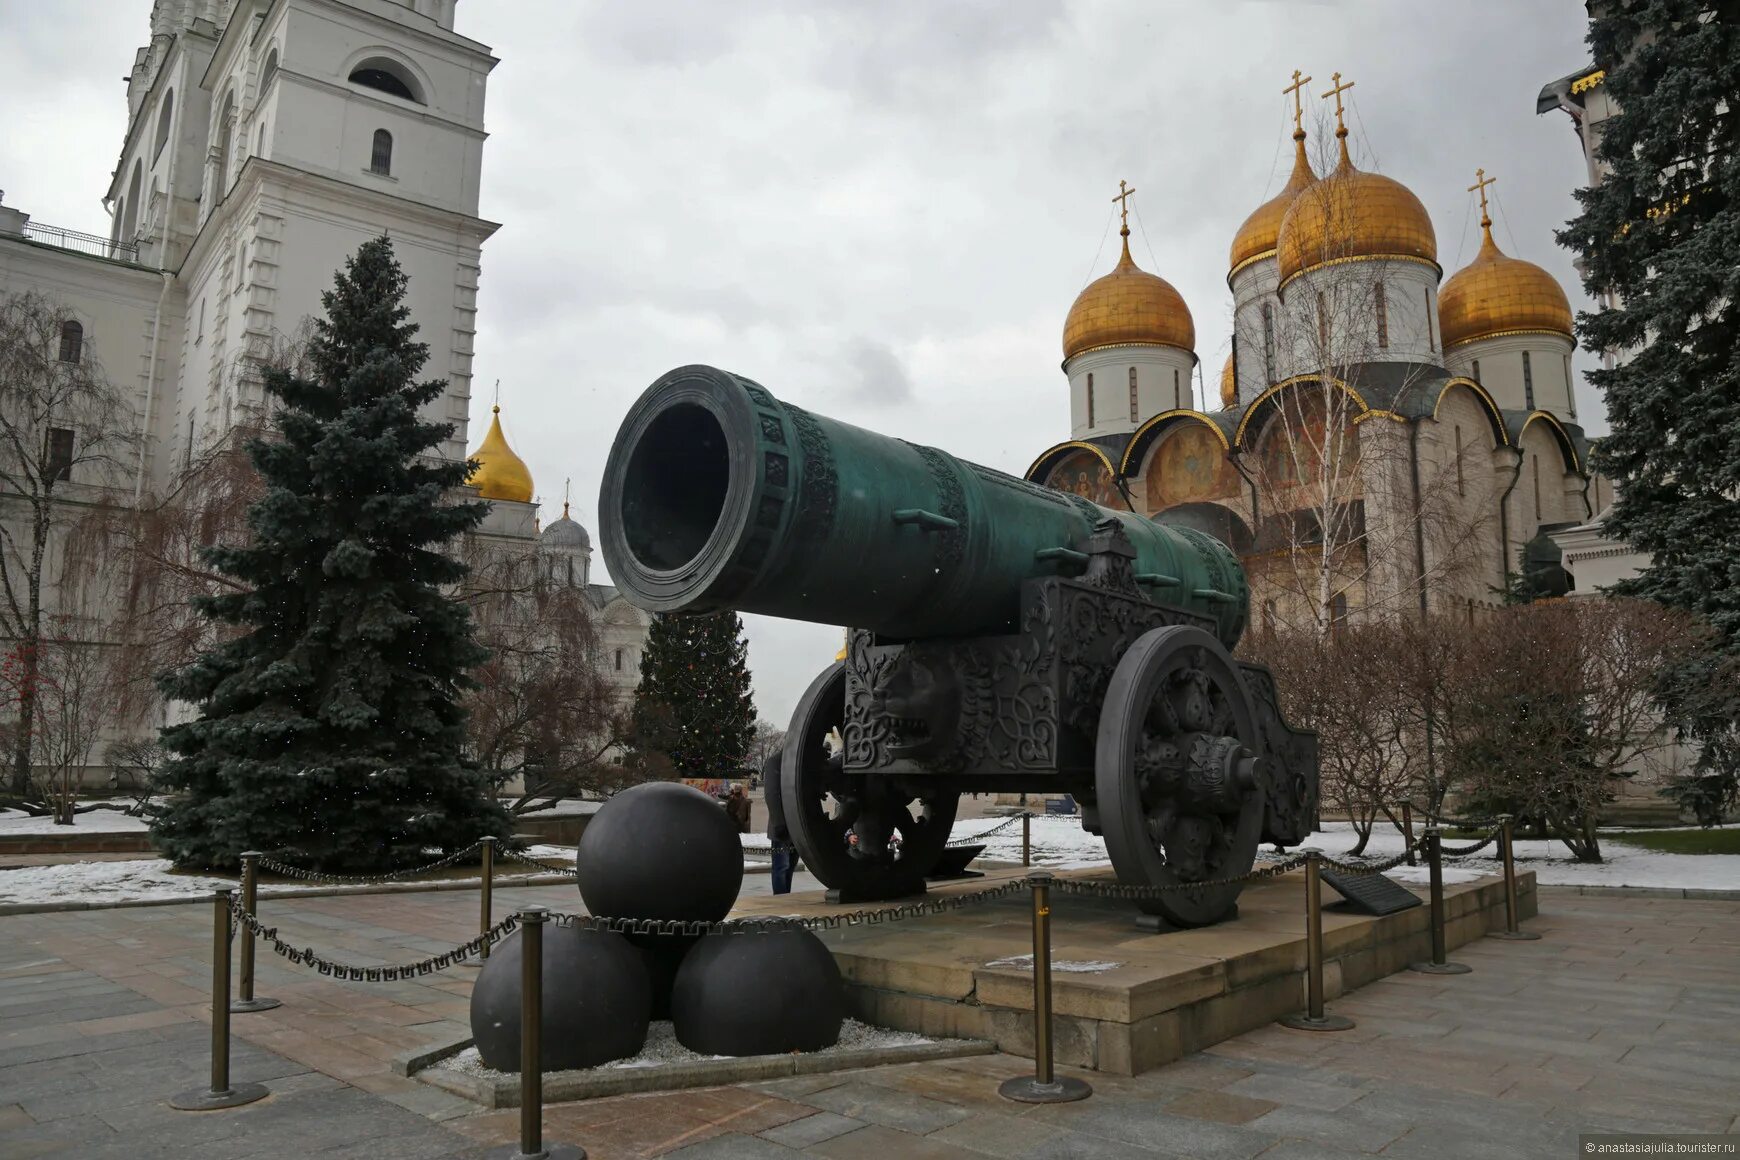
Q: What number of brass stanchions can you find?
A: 10